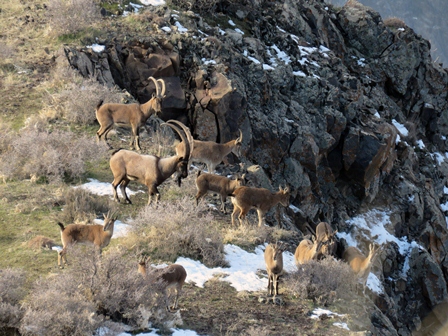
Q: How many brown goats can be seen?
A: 11